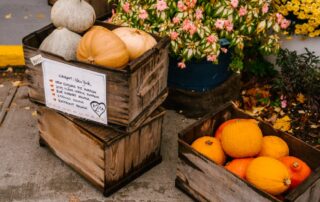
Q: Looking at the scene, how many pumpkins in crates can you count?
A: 11